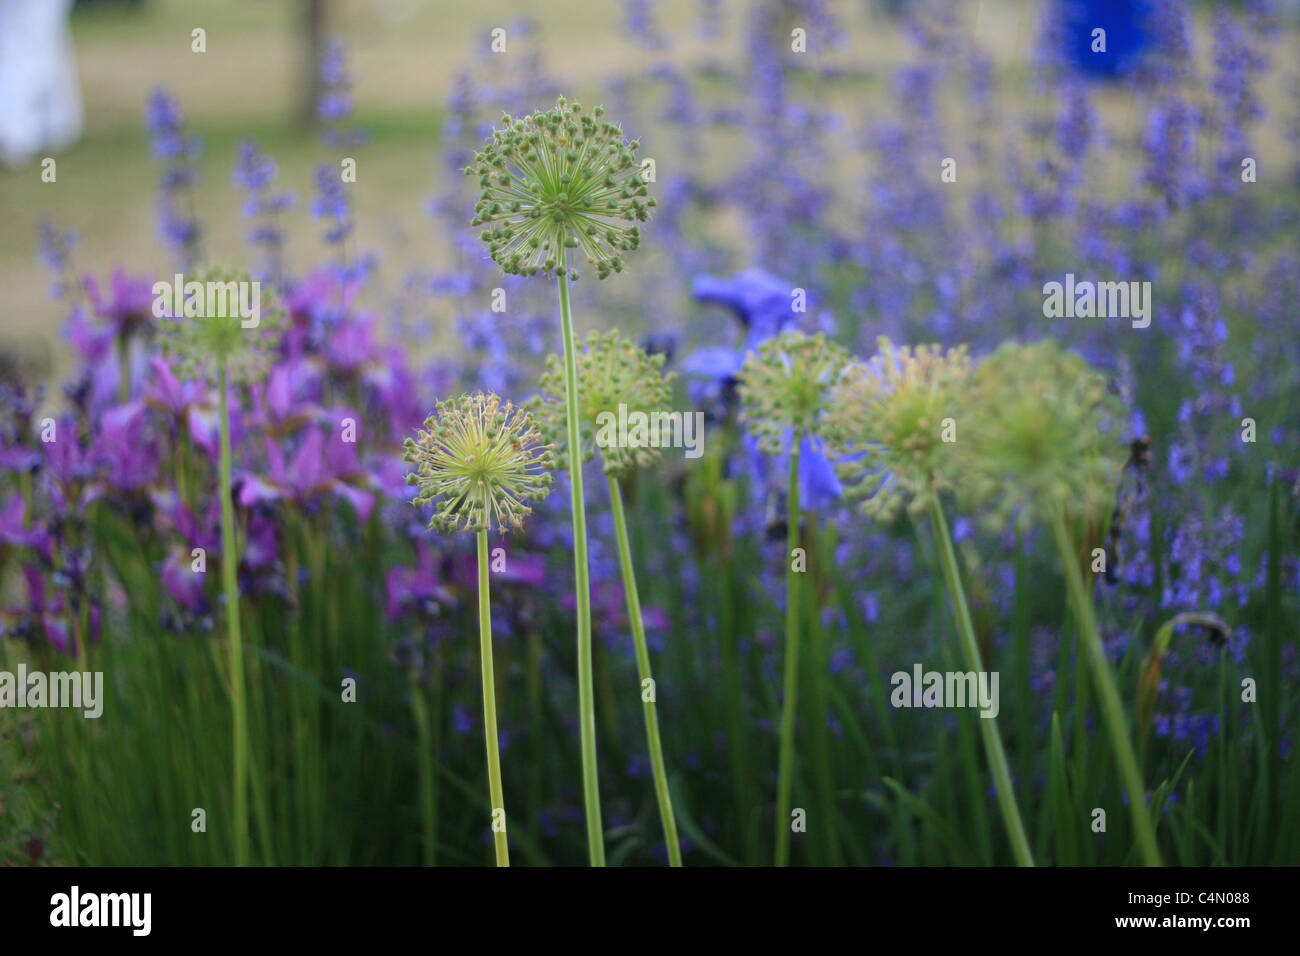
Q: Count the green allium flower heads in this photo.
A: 7